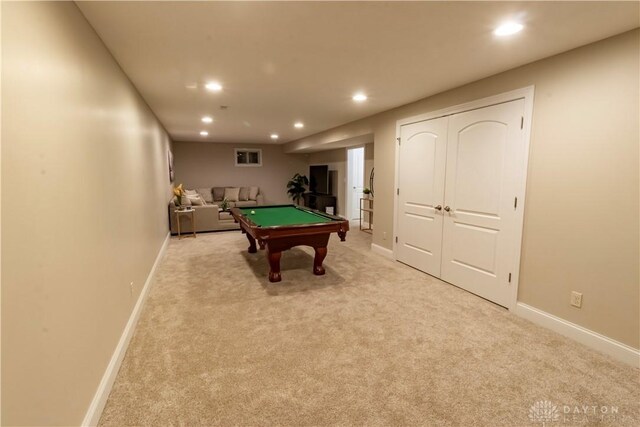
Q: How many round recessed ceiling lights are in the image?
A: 7